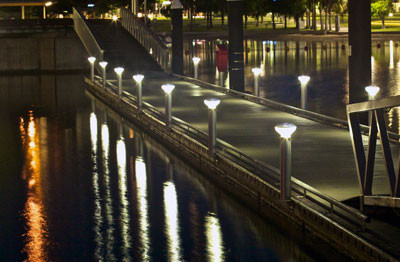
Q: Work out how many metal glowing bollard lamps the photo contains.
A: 11